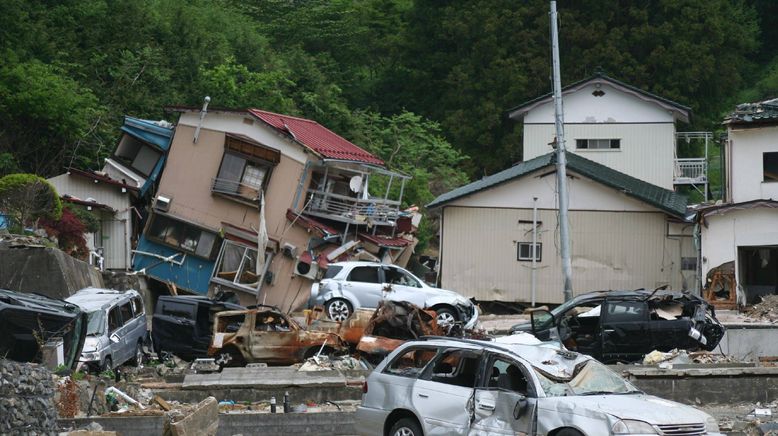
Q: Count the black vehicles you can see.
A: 3